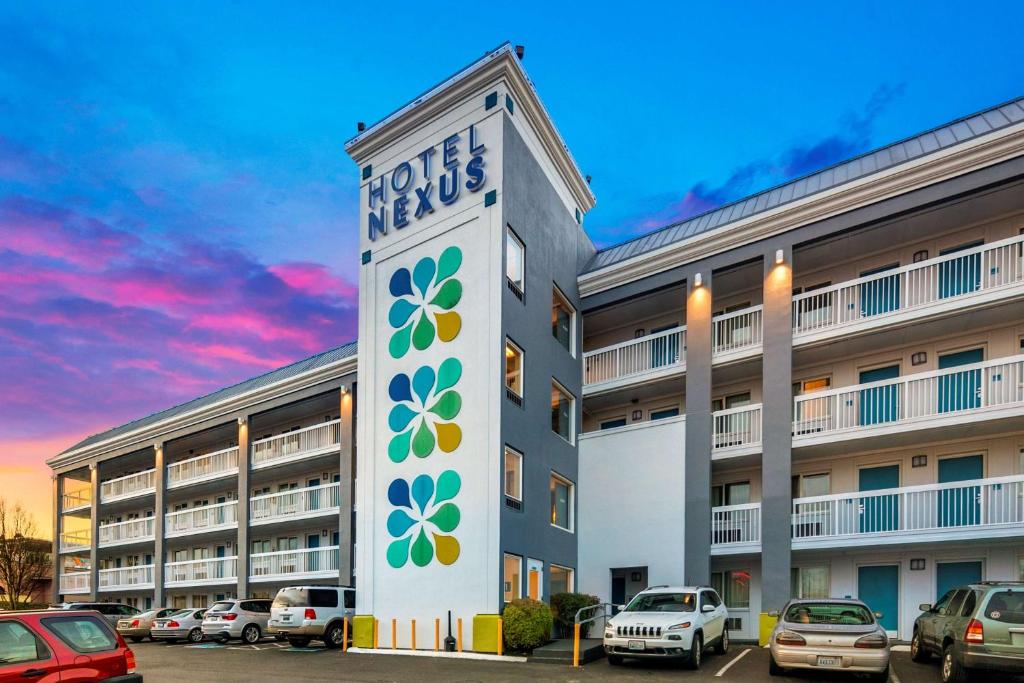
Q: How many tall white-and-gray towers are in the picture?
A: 1